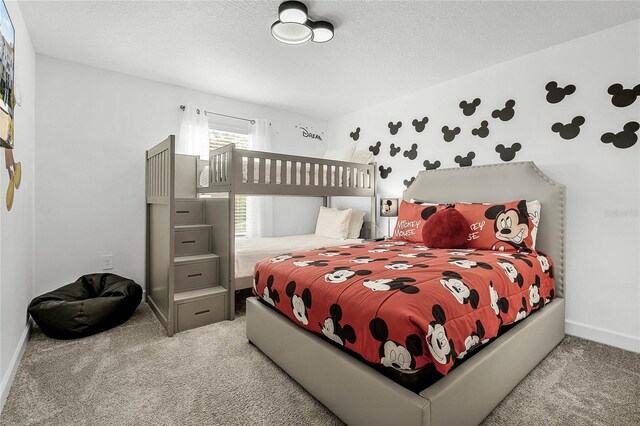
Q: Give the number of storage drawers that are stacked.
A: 4